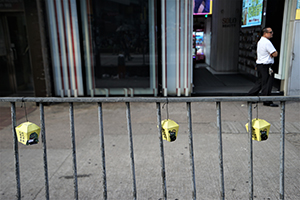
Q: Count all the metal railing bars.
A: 10